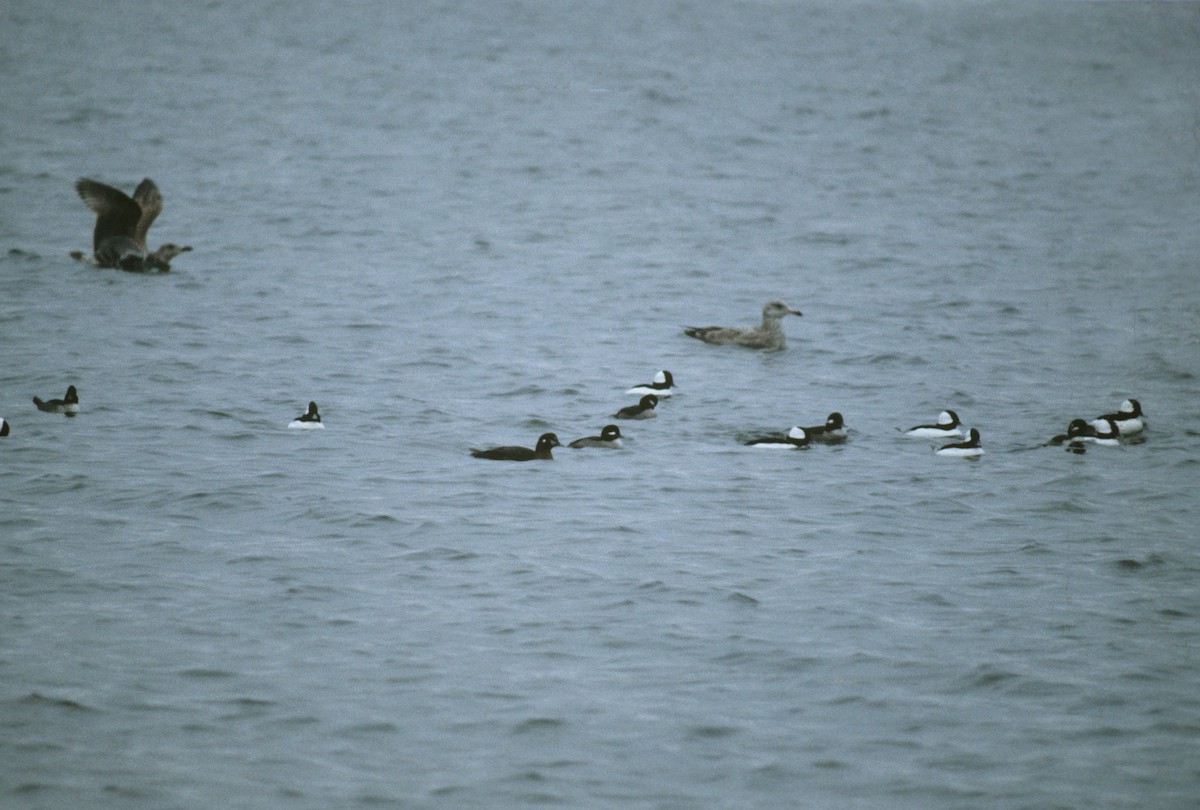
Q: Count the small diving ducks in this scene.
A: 14